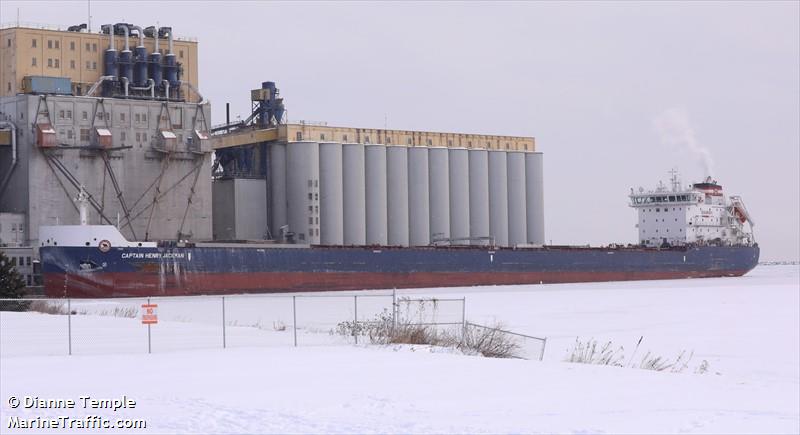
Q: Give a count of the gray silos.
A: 13